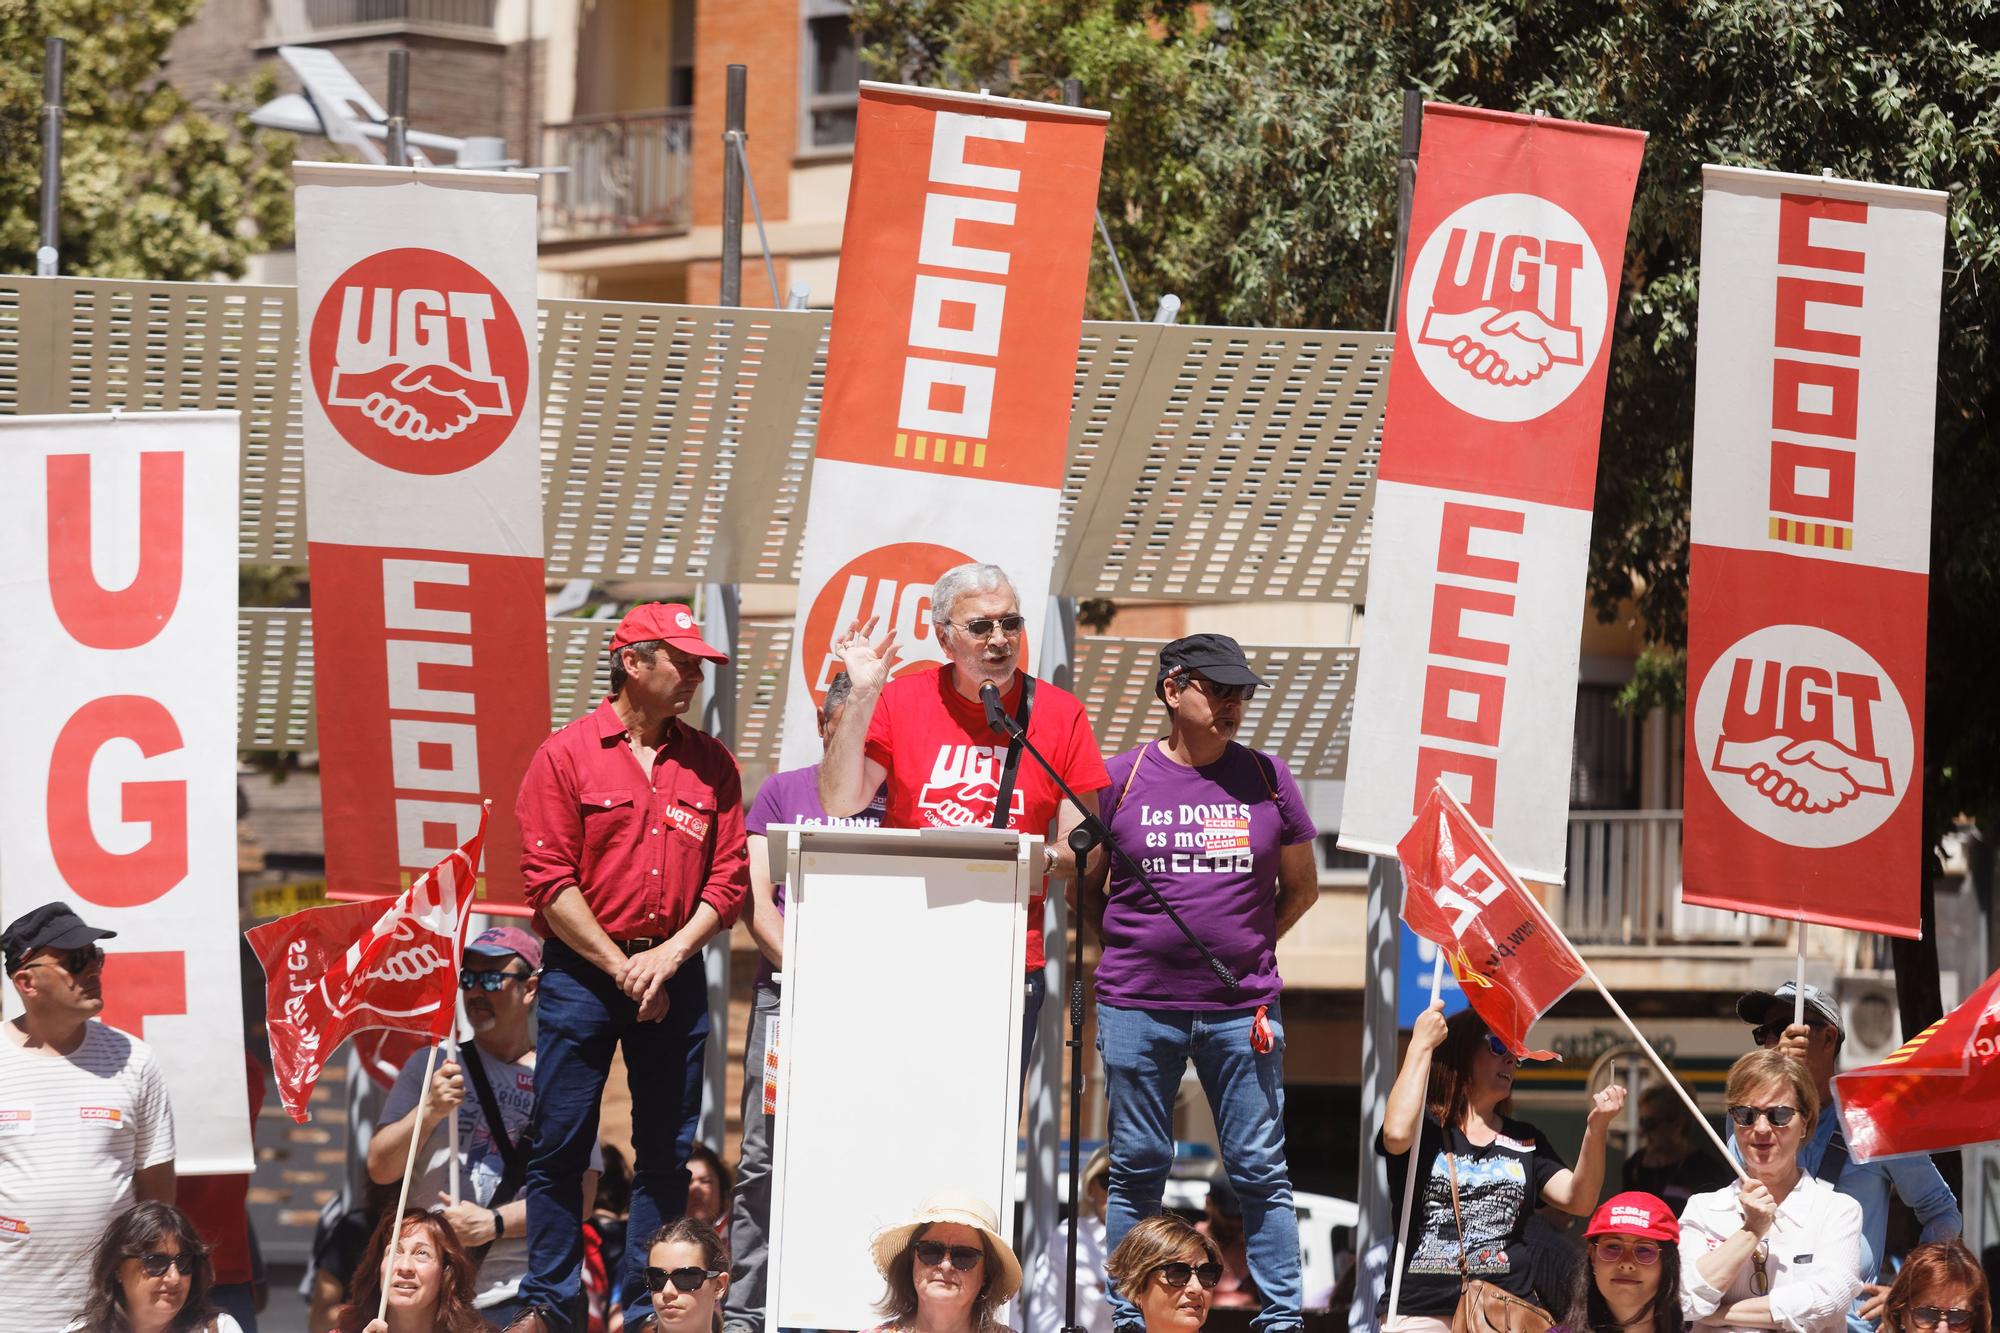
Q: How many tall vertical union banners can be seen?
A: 5